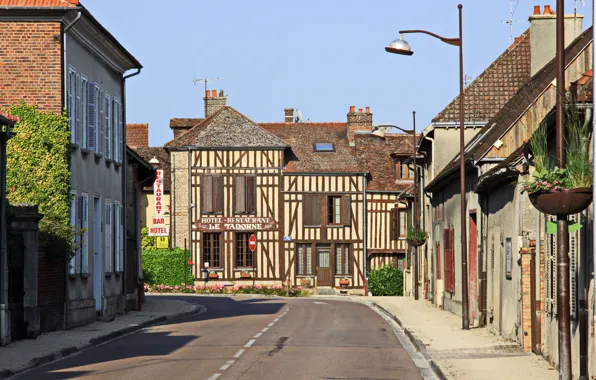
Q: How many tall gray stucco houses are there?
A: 1